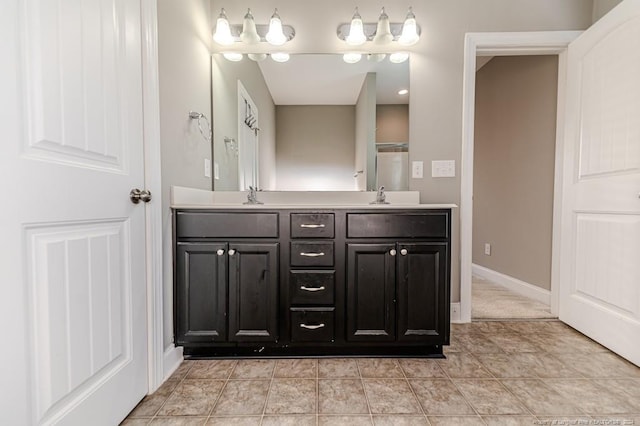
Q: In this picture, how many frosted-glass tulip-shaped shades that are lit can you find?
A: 4